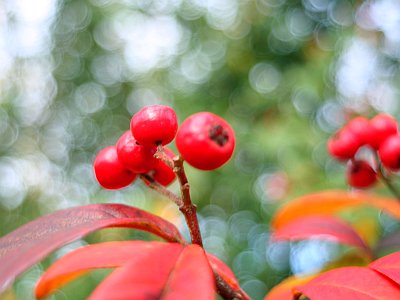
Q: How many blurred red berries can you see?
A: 5